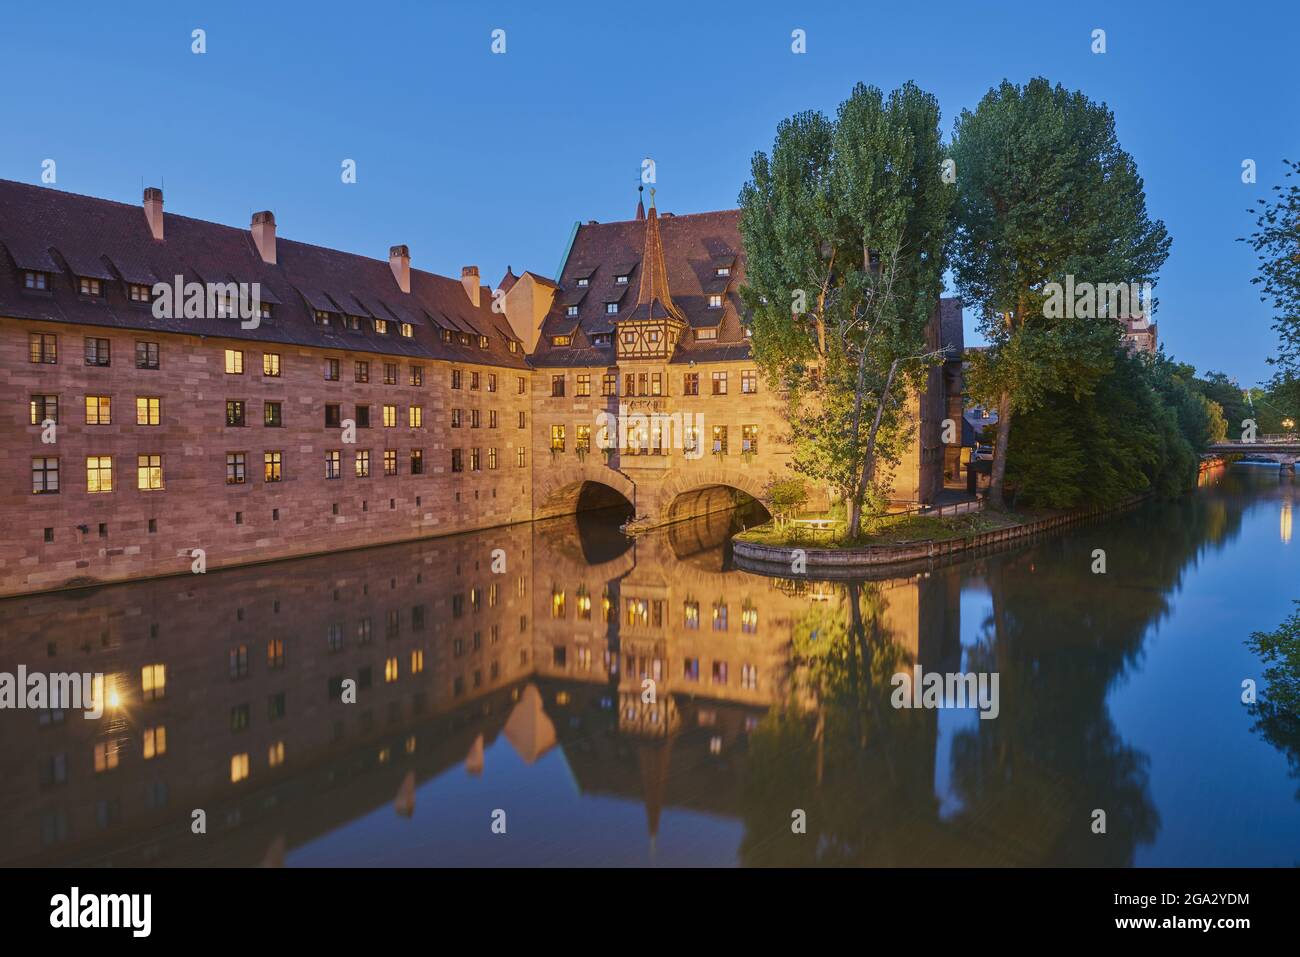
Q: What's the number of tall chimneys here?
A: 4